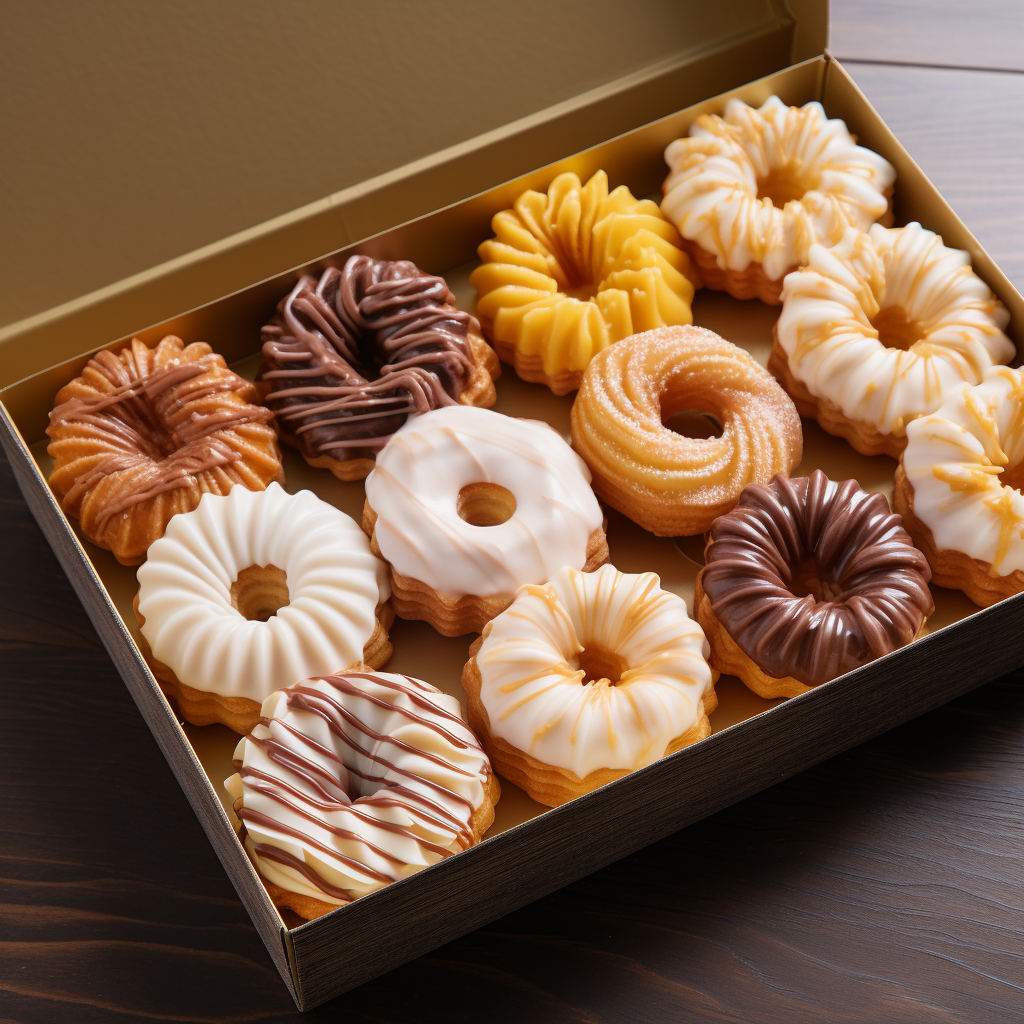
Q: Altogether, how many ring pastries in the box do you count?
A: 12